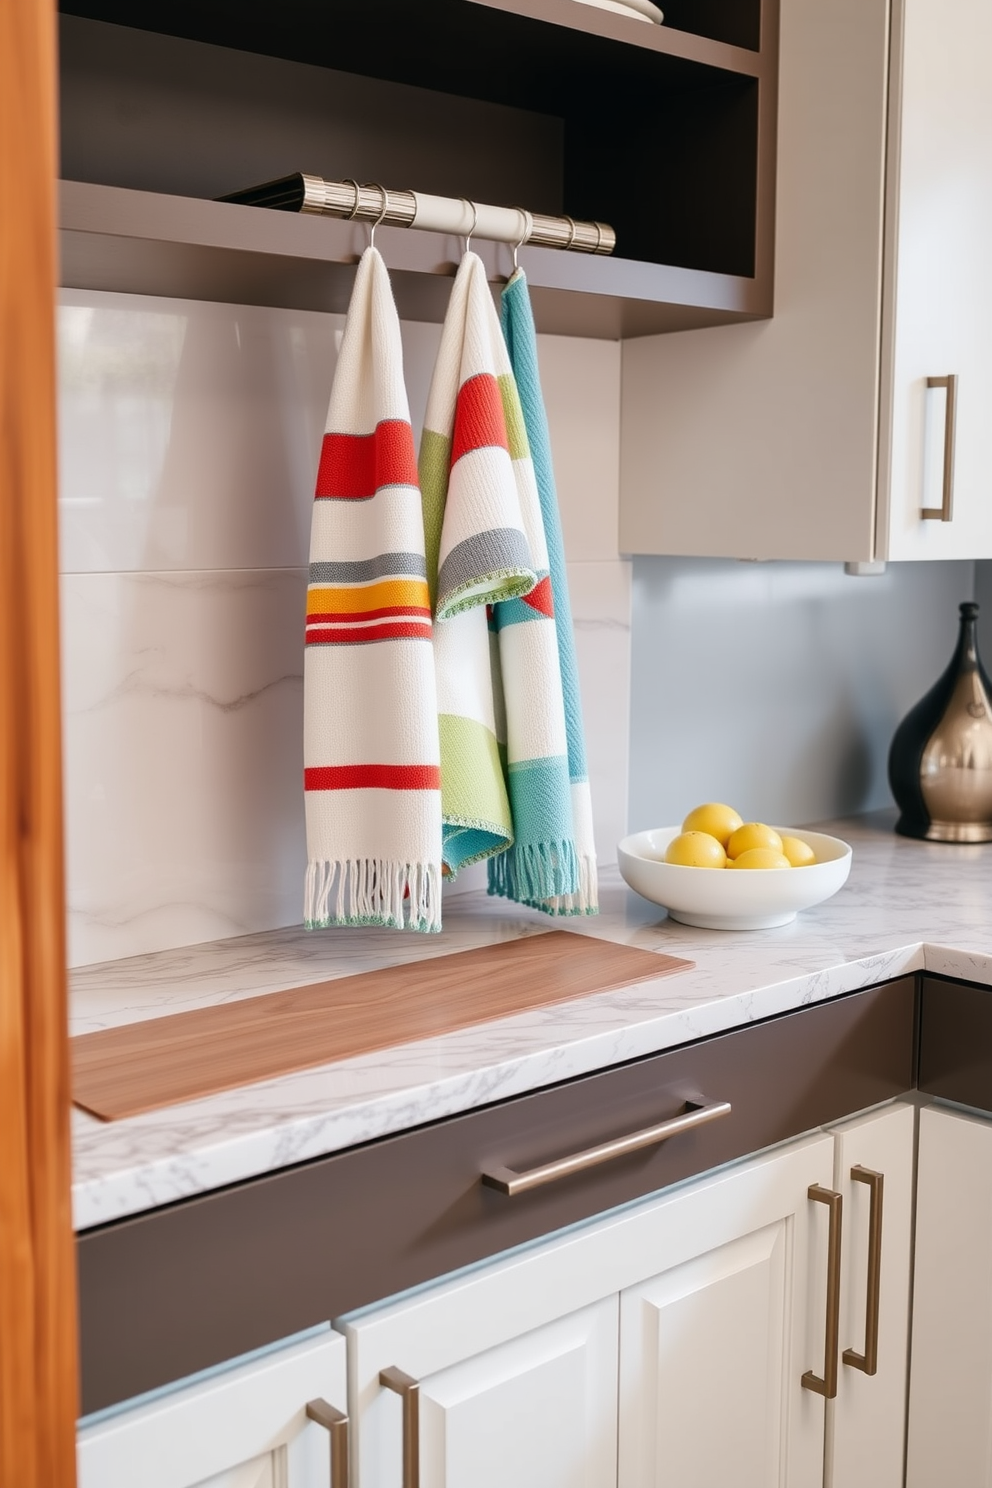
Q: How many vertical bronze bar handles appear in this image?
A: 5